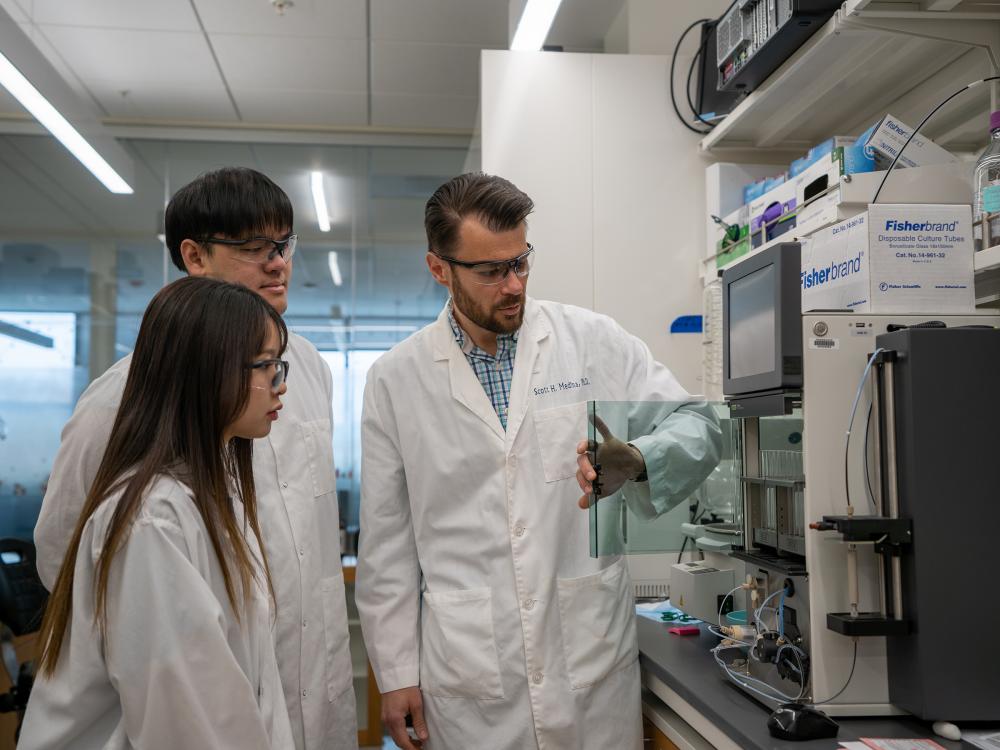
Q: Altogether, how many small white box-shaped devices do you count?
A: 1